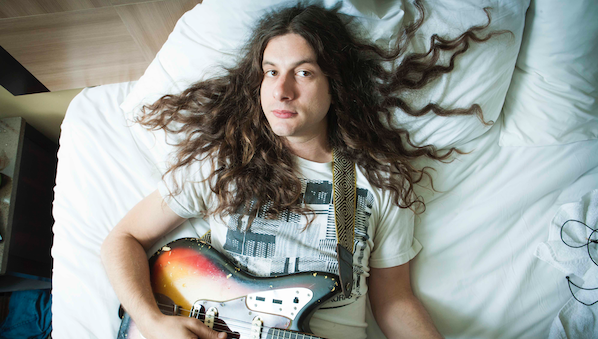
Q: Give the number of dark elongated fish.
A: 0